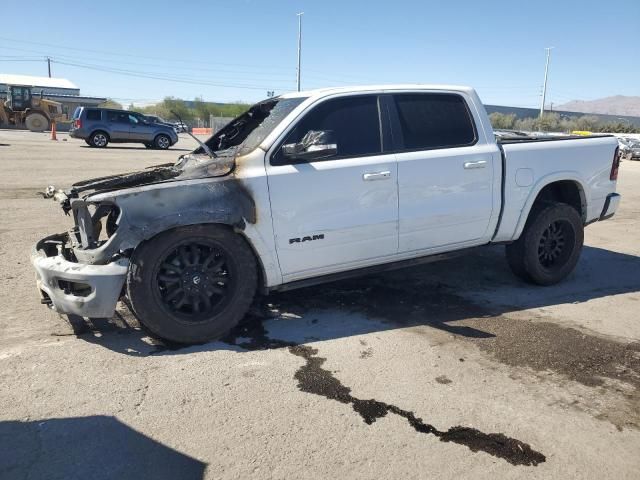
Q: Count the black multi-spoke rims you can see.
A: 2